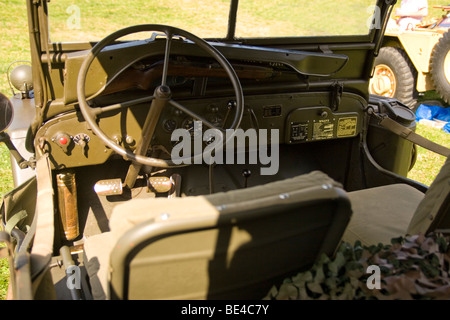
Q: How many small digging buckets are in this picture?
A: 0